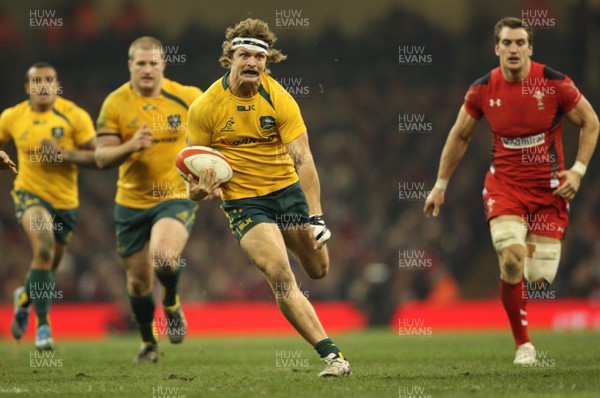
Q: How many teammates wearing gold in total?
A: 3